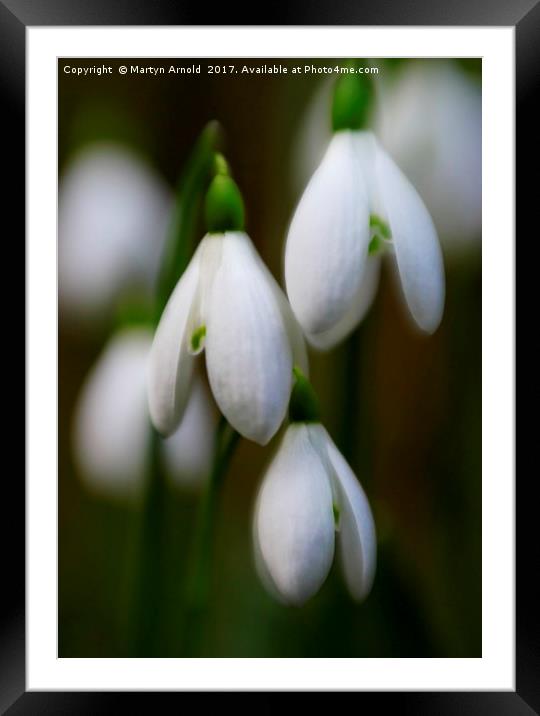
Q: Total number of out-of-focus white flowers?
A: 3